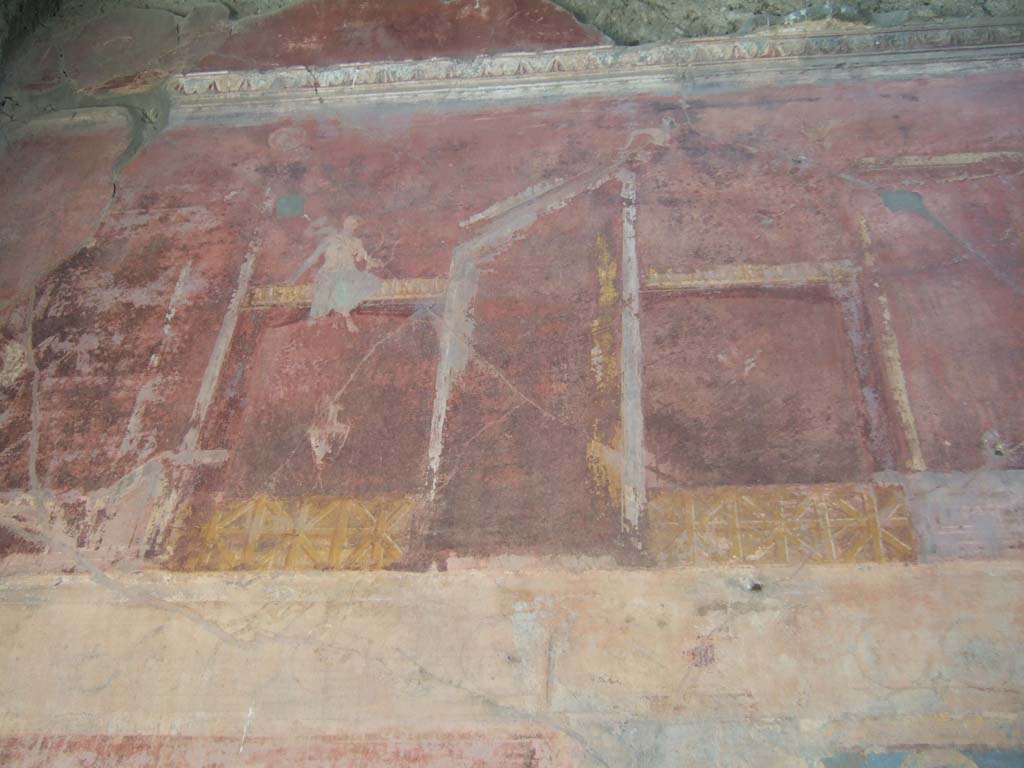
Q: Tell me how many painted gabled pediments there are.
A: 1